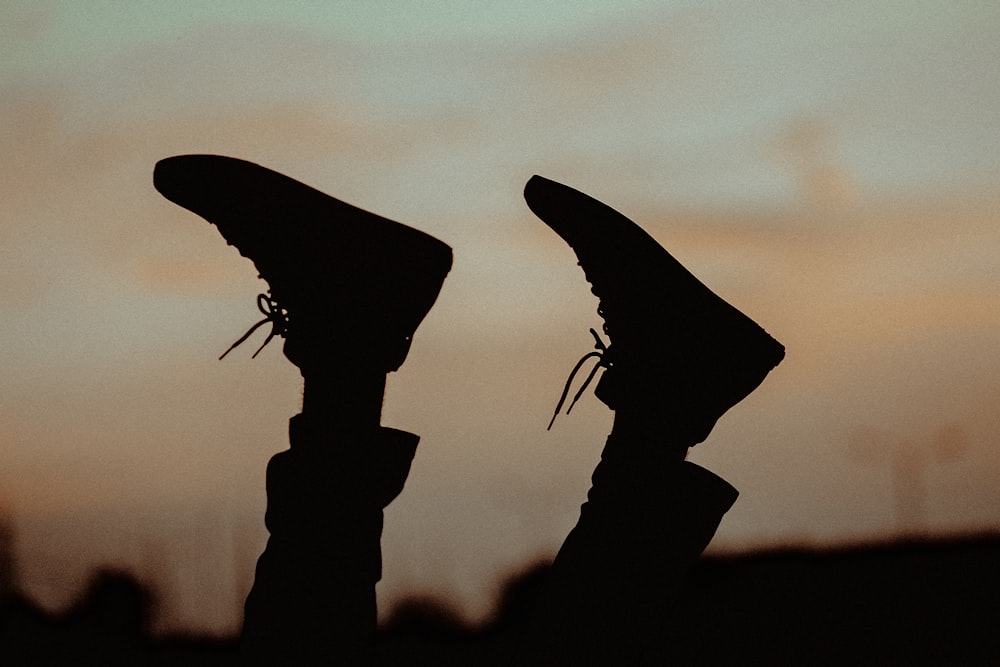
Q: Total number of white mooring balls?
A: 0